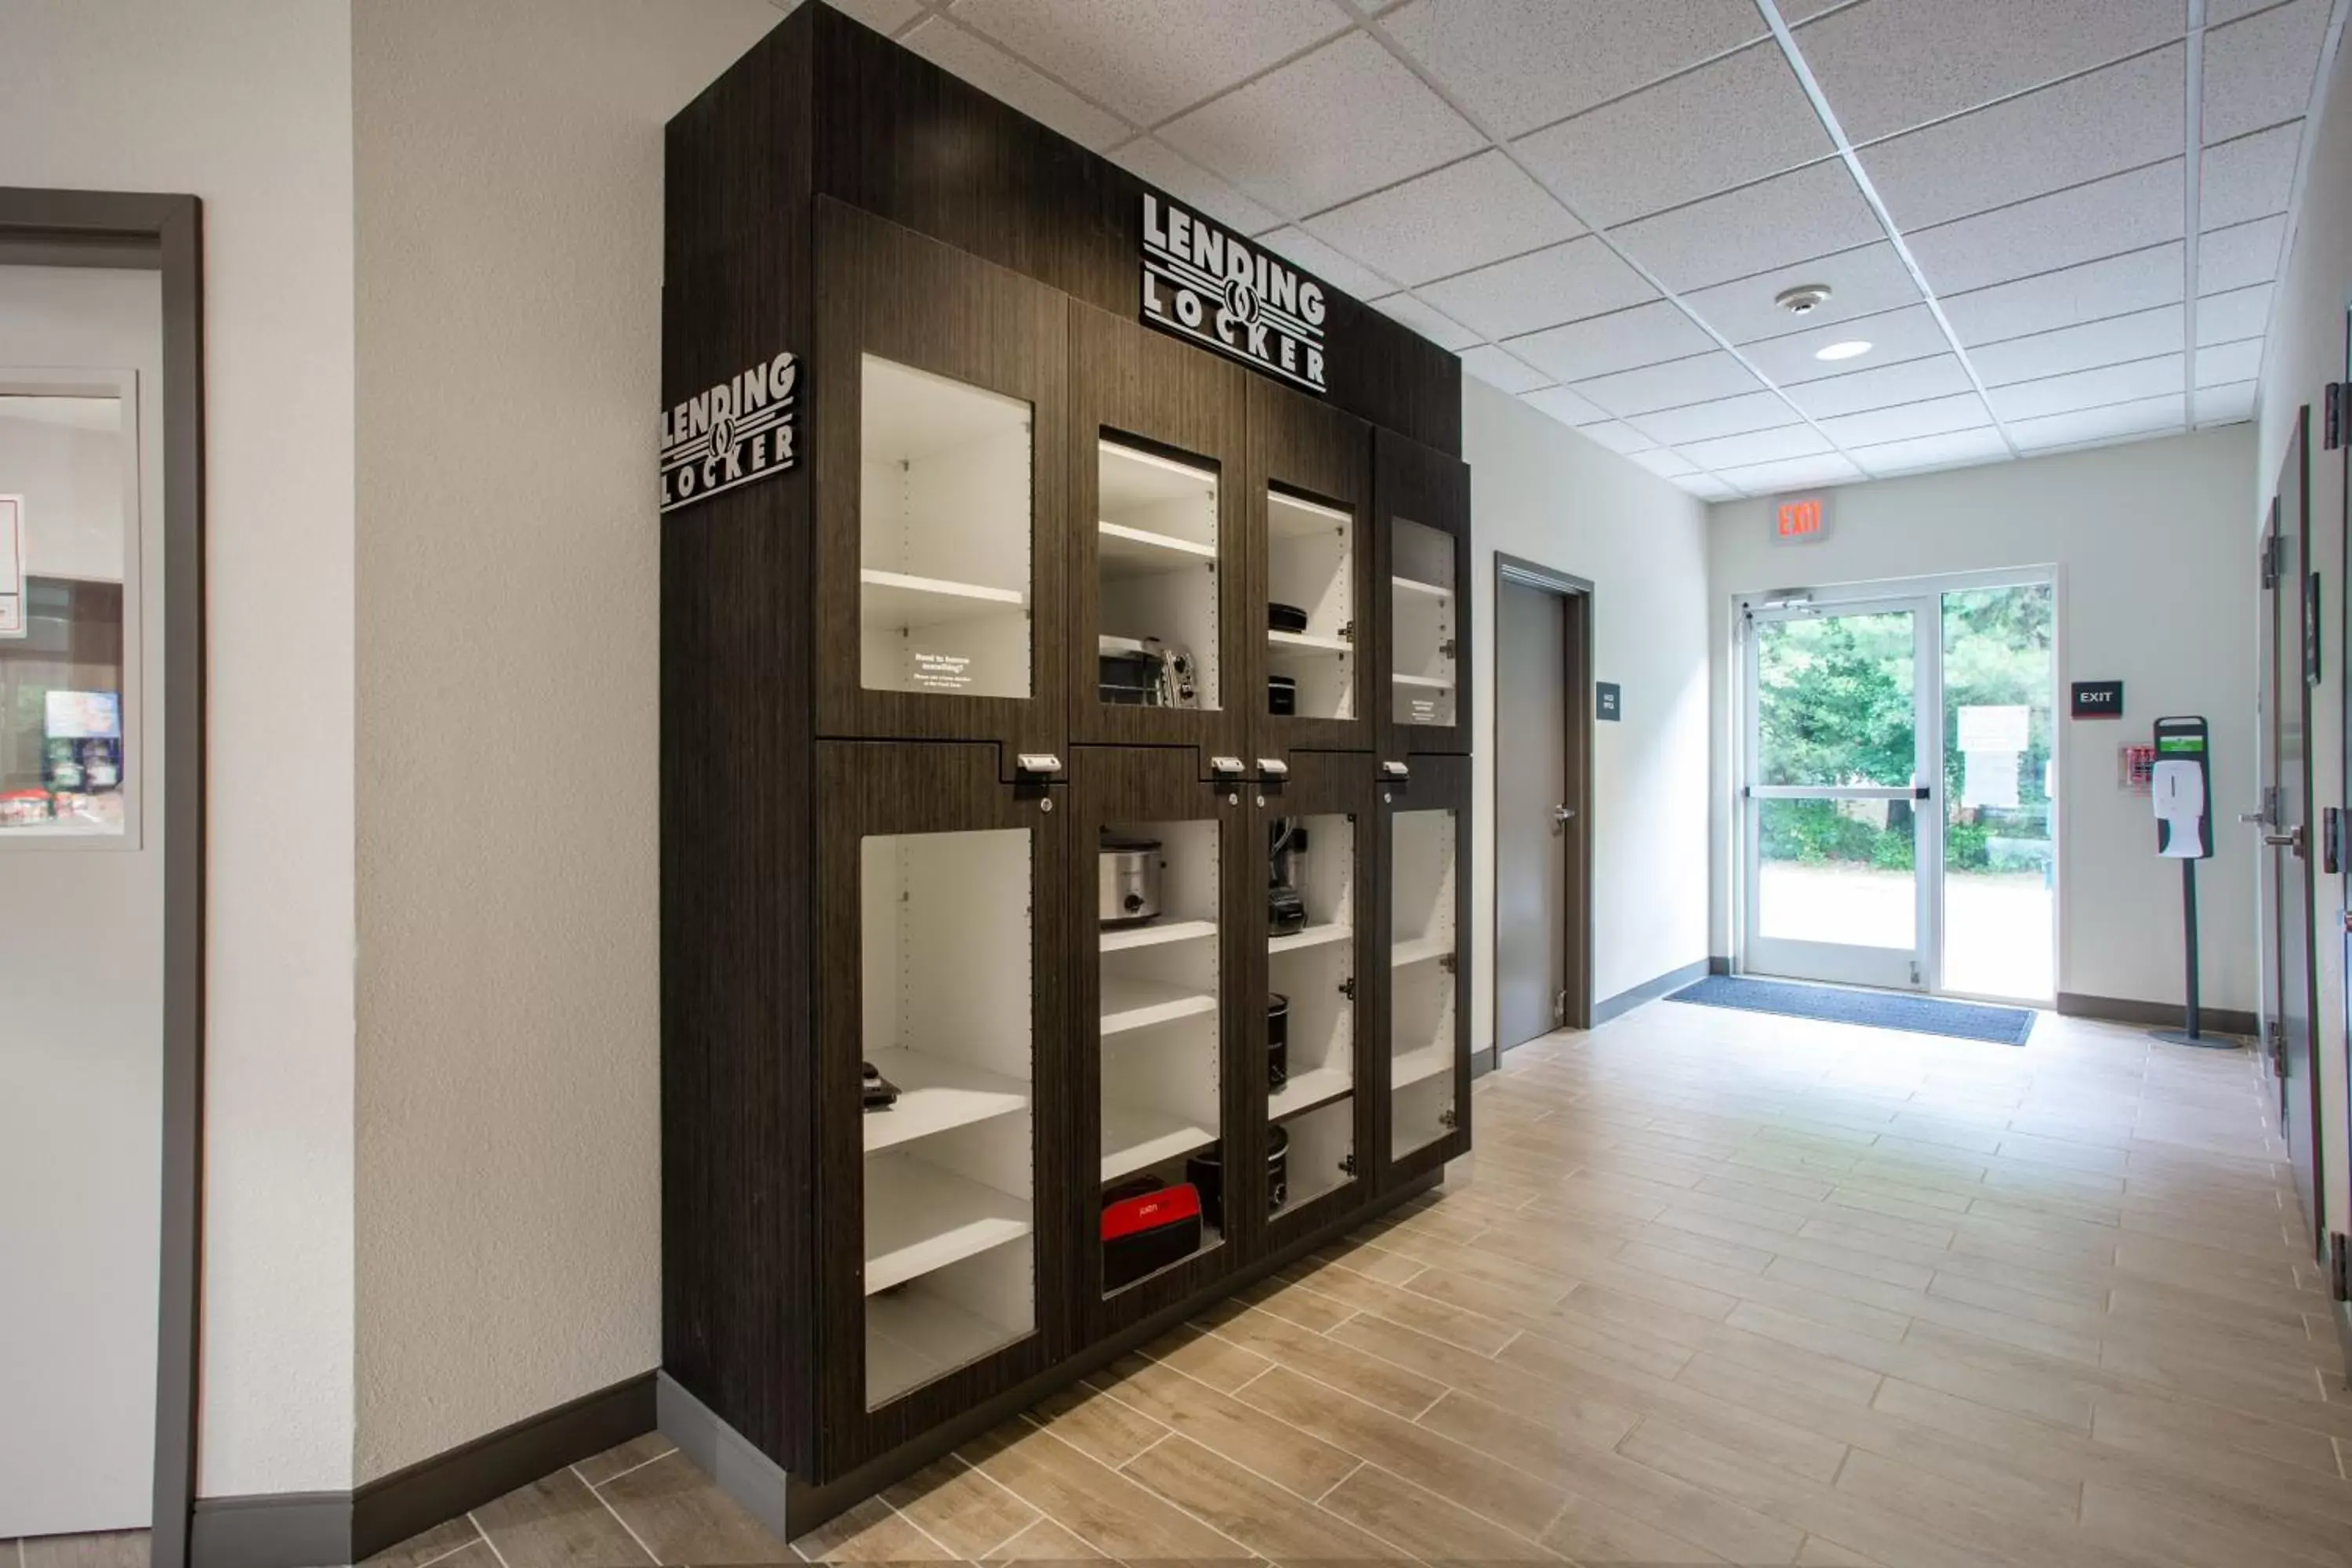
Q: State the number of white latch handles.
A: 4